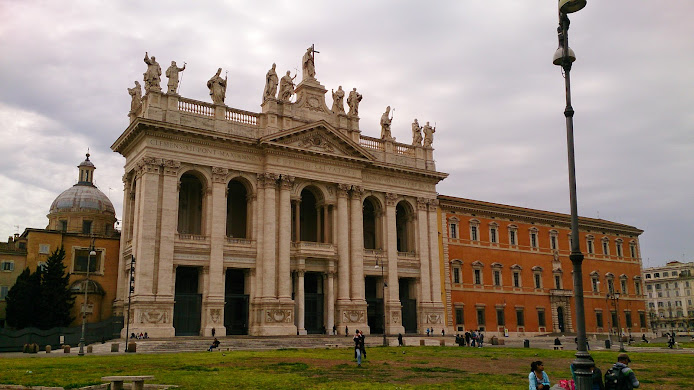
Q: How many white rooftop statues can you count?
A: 12